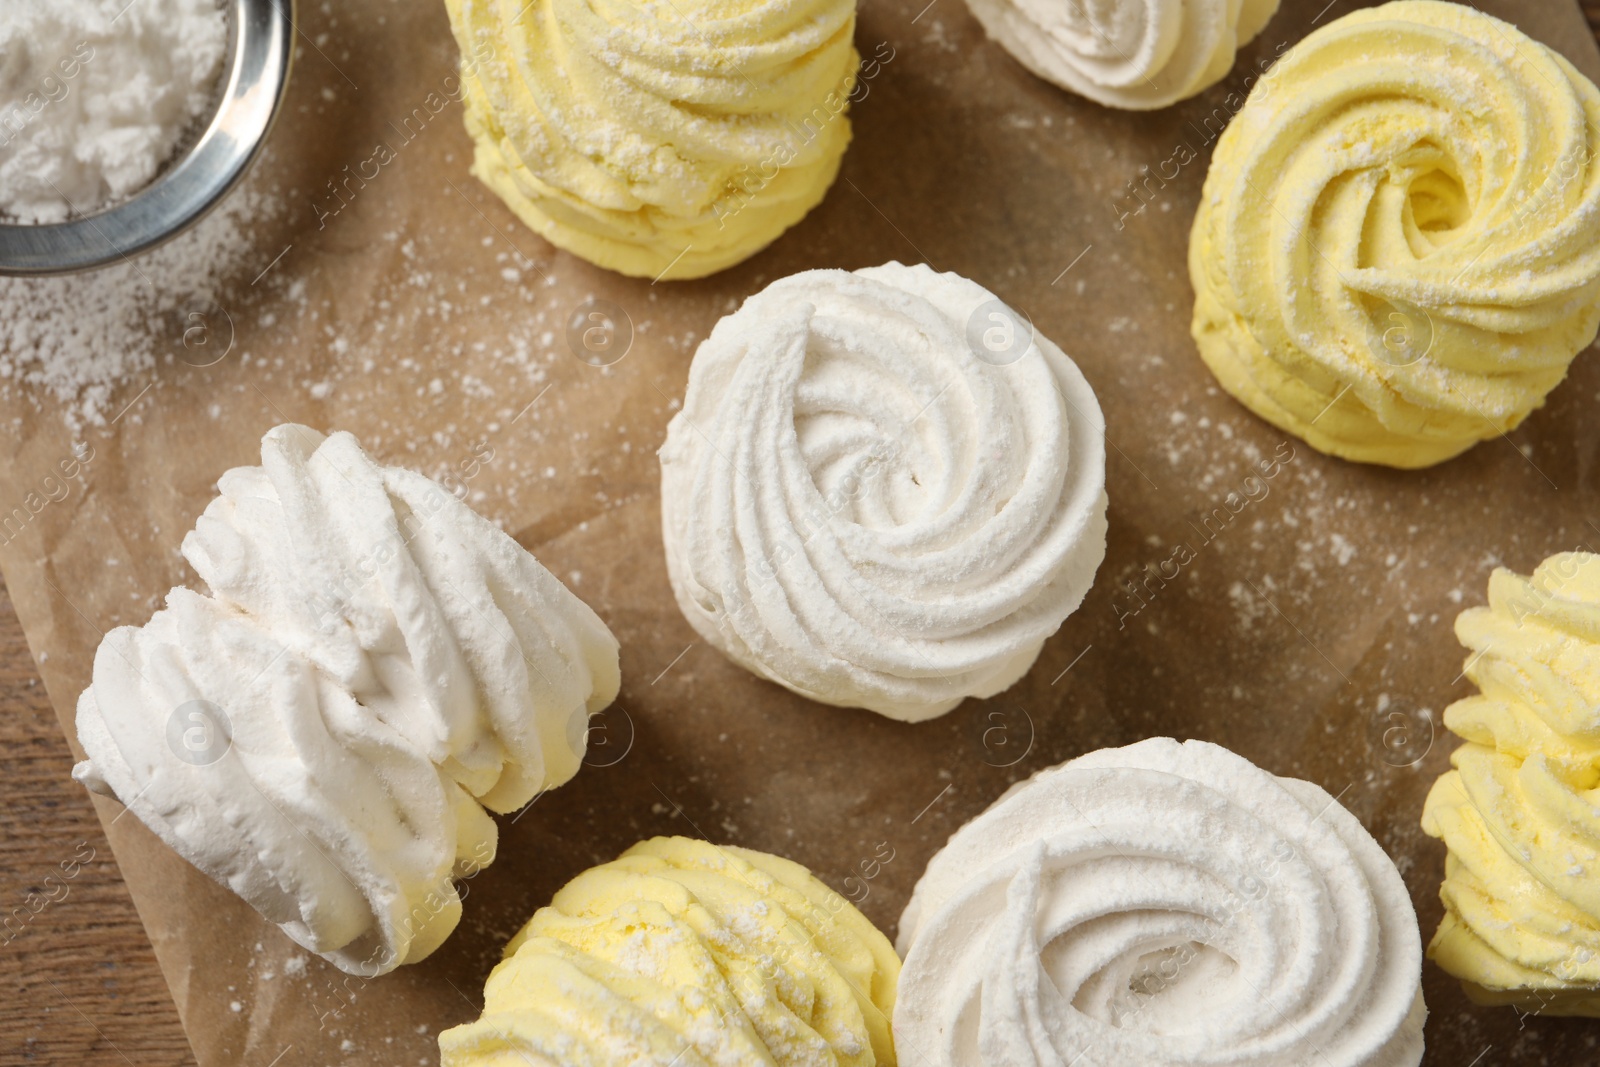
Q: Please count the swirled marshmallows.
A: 8